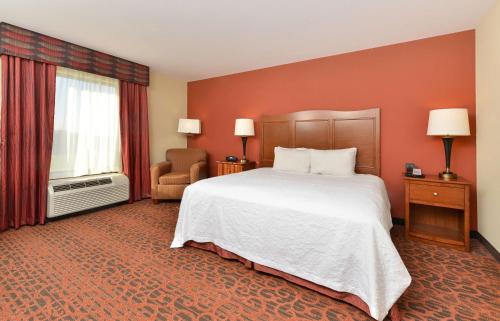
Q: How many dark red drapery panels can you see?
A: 2